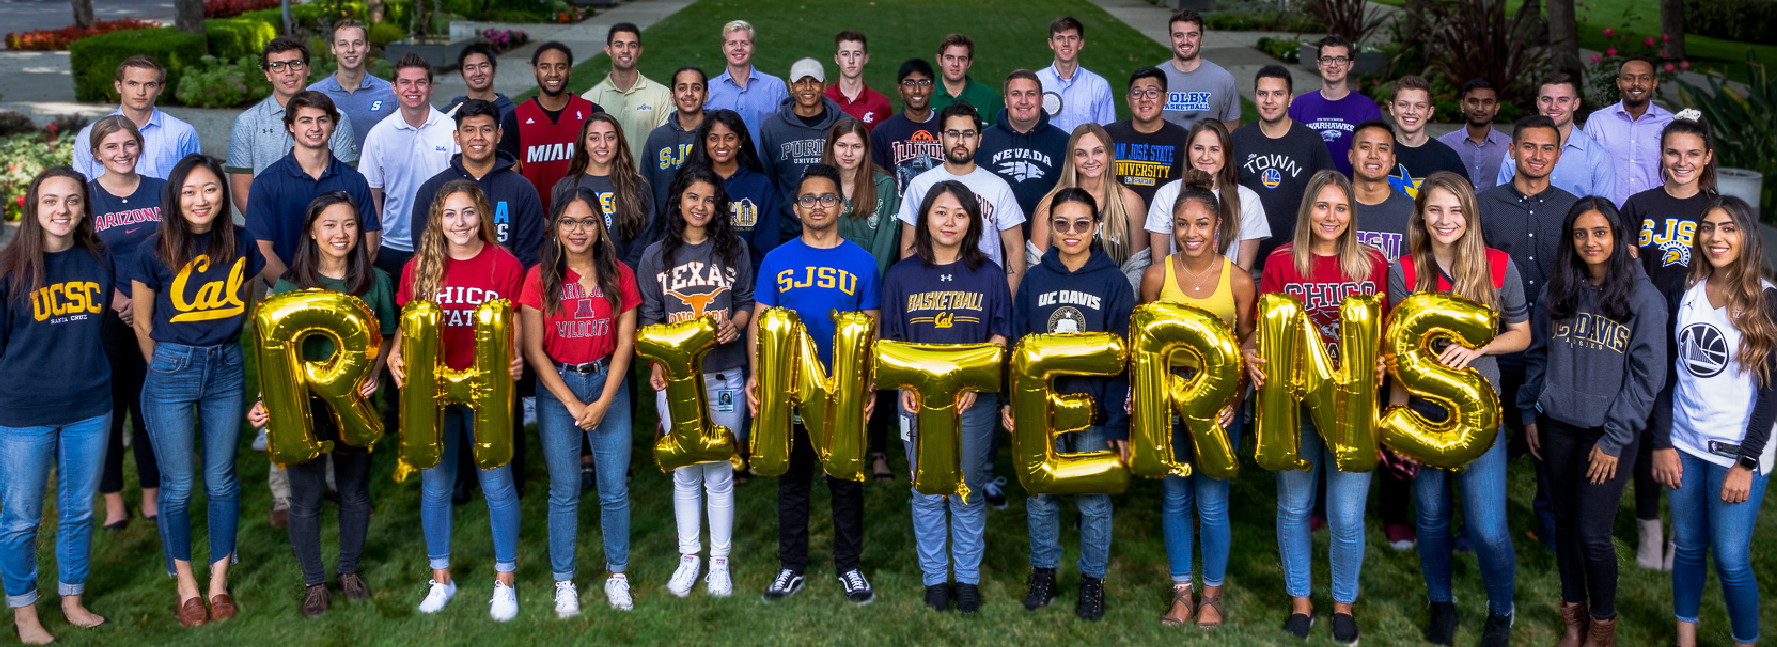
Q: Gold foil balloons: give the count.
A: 9